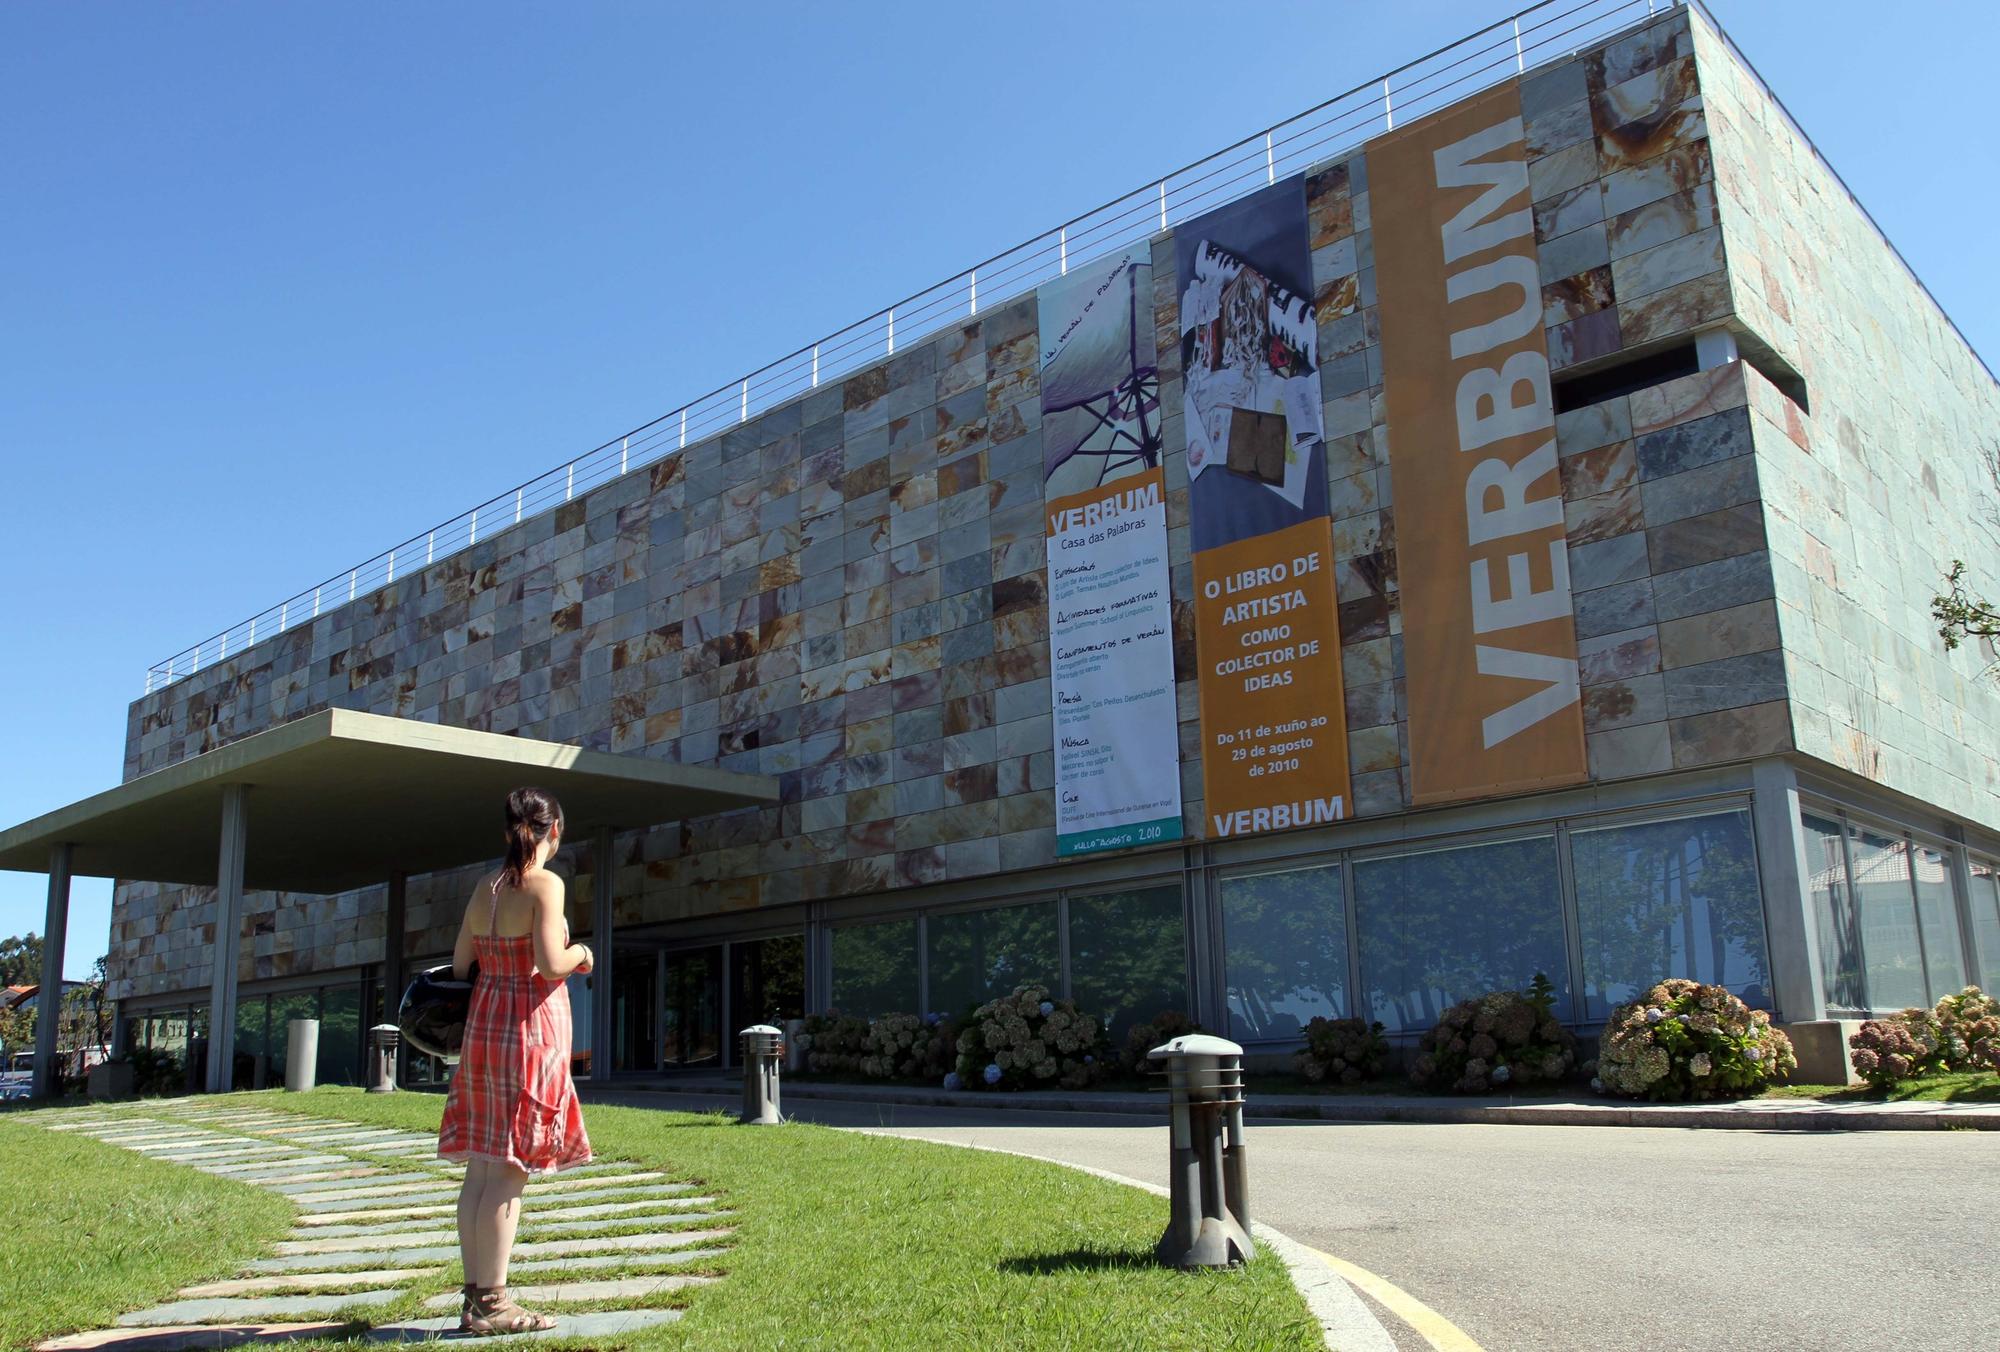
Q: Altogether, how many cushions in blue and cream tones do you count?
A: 0